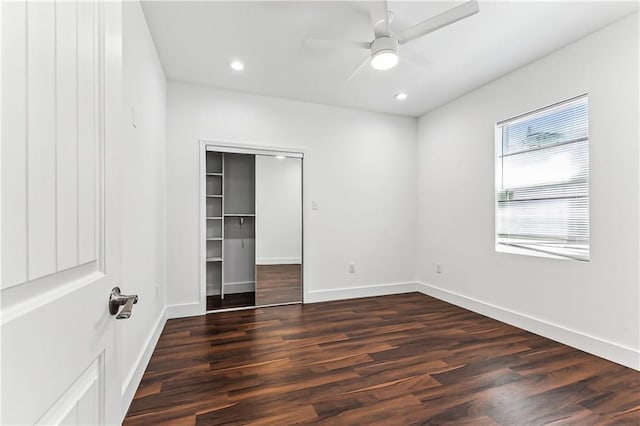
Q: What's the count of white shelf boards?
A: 6